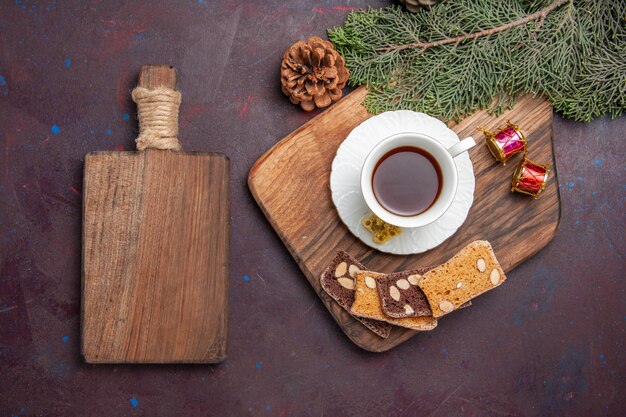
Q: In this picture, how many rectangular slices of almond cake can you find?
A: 4